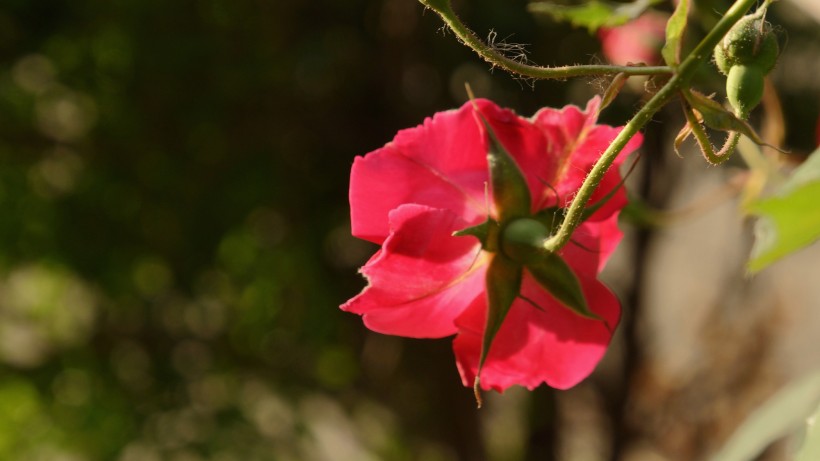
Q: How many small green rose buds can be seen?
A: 2